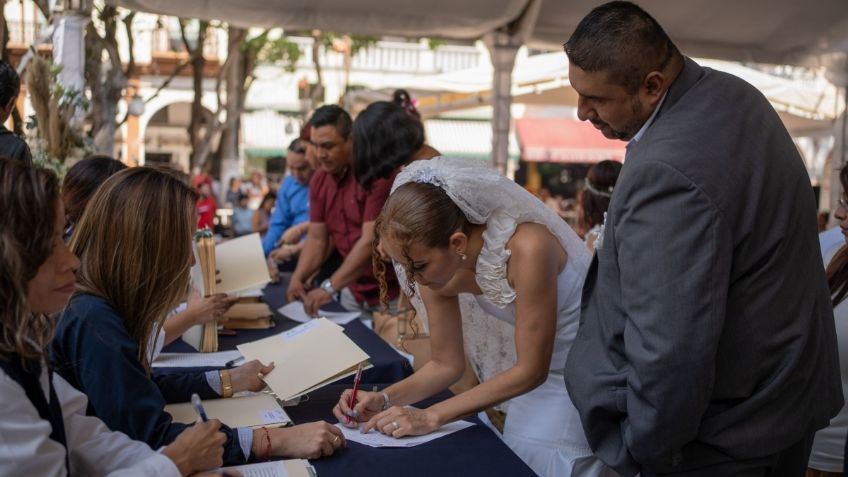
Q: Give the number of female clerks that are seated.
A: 3